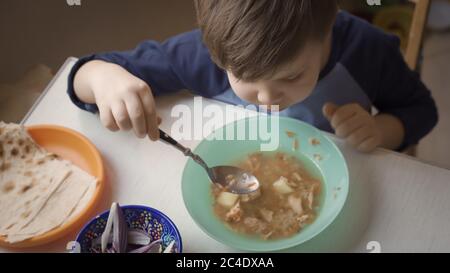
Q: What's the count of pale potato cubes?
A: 2